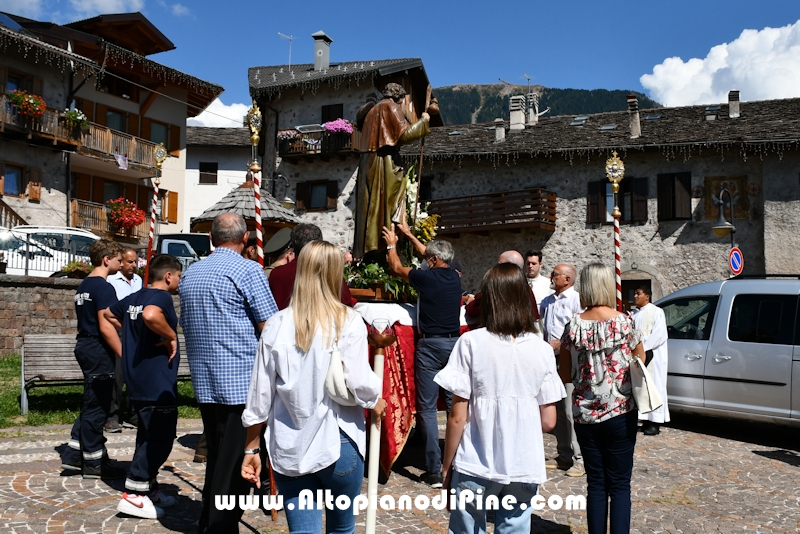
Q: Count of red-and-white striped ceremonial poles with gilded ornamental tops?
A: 3